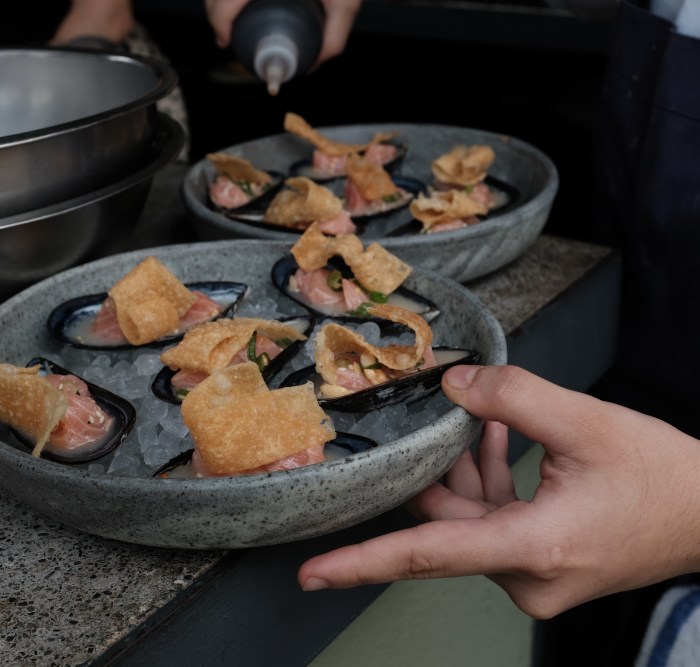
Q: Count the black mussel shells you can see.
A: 12